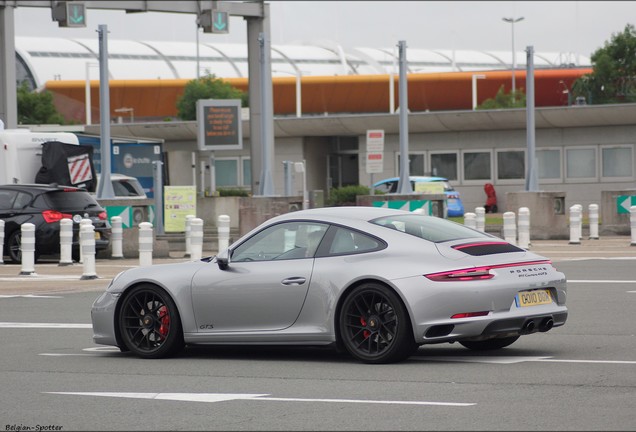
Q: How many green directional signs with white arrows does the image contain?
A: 3